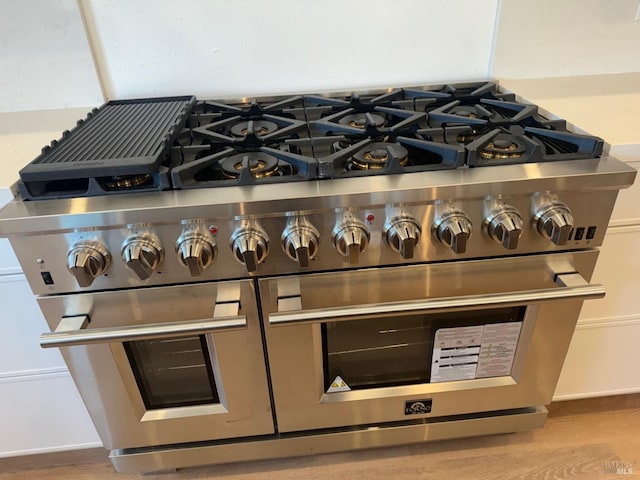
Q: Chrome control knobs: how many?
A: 10